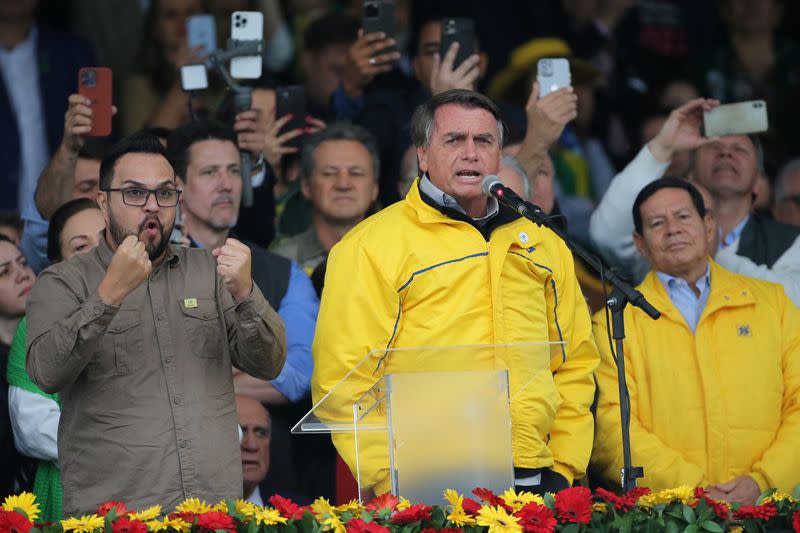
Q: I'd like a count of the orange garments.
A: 0